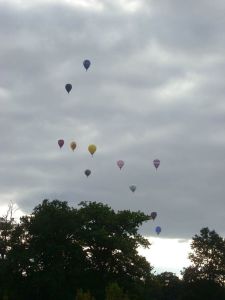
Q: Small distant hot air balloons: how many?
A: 11